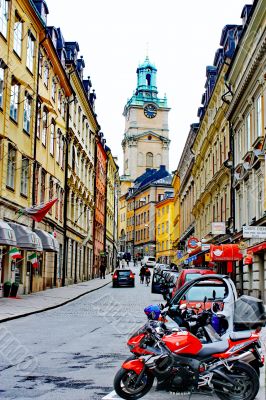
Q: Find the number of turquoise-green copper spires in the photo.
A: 1